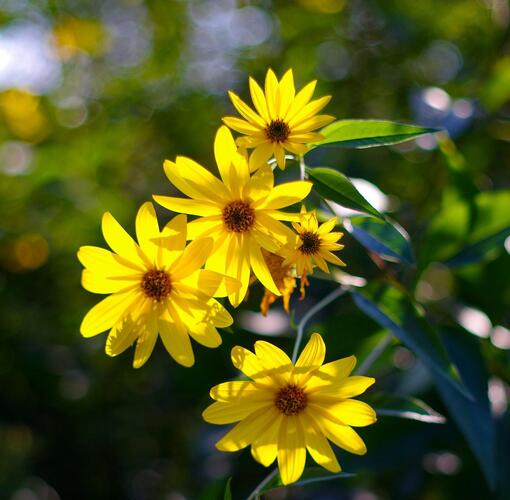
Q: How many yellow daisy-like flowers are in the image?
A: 5